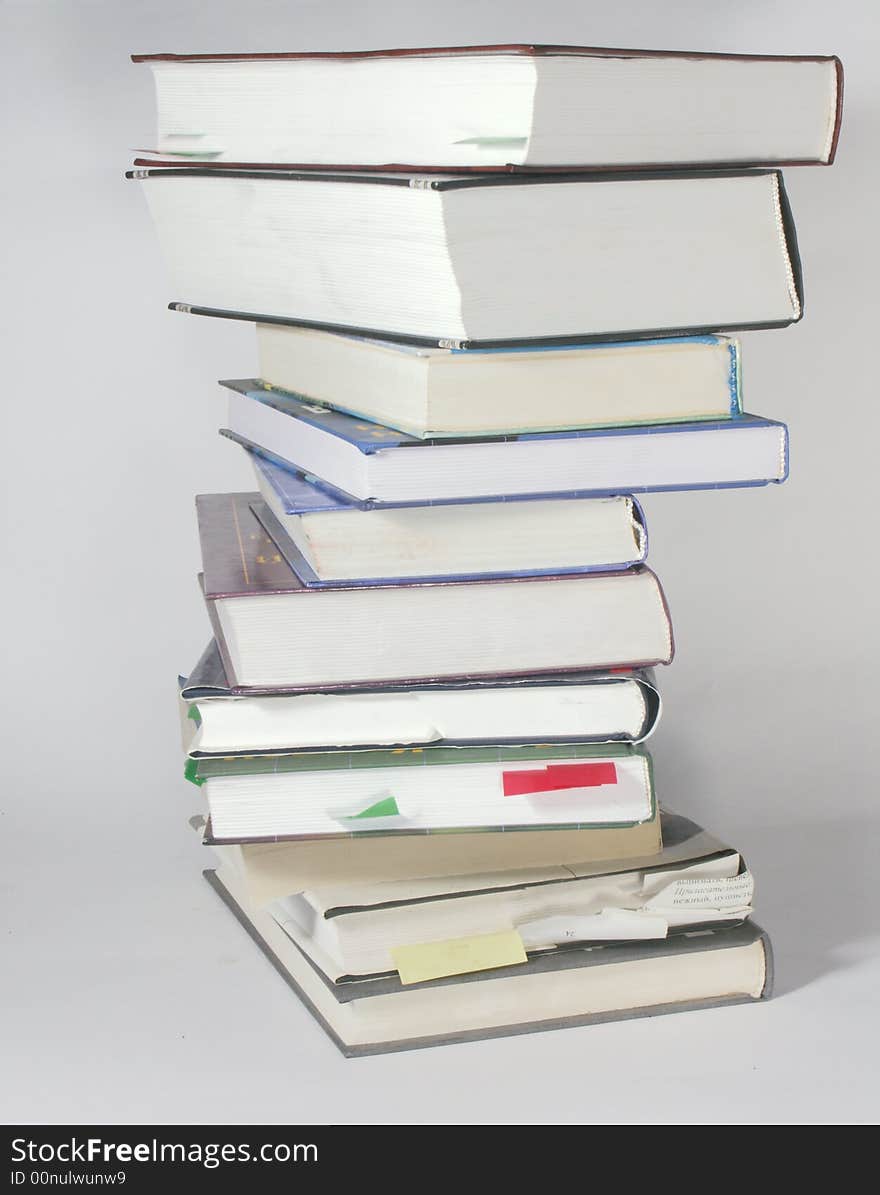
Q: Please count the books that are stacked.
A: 11